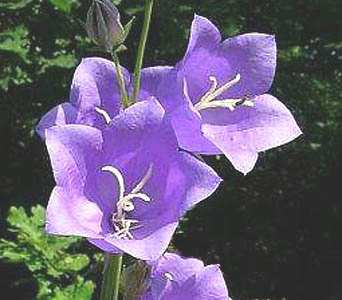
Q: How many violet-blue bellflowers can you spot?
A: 4